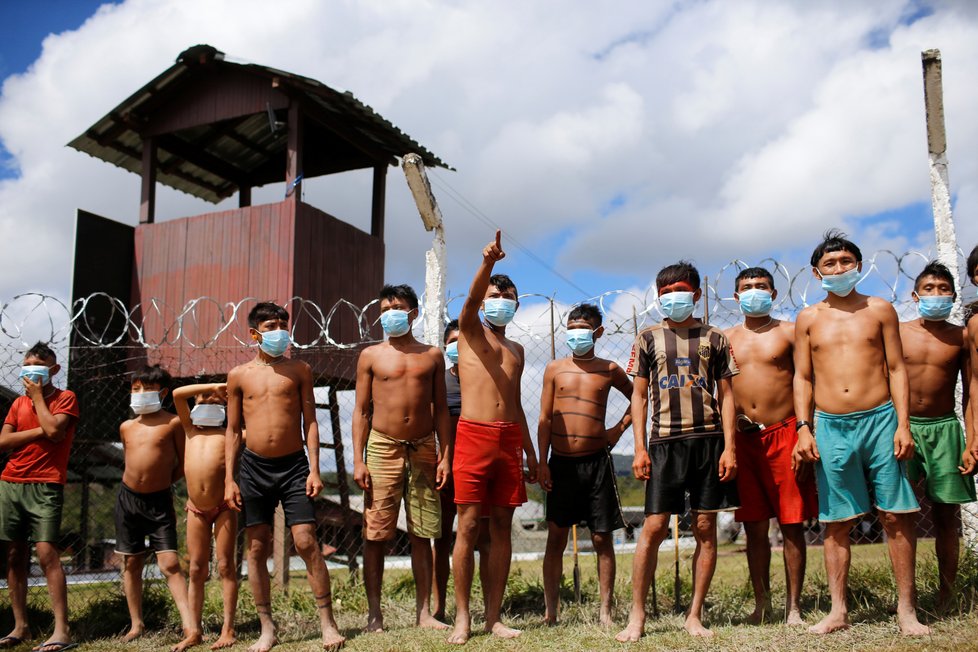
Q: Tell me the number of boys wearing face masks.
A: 12